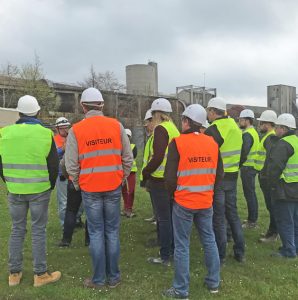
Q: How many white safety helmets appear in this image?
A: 12